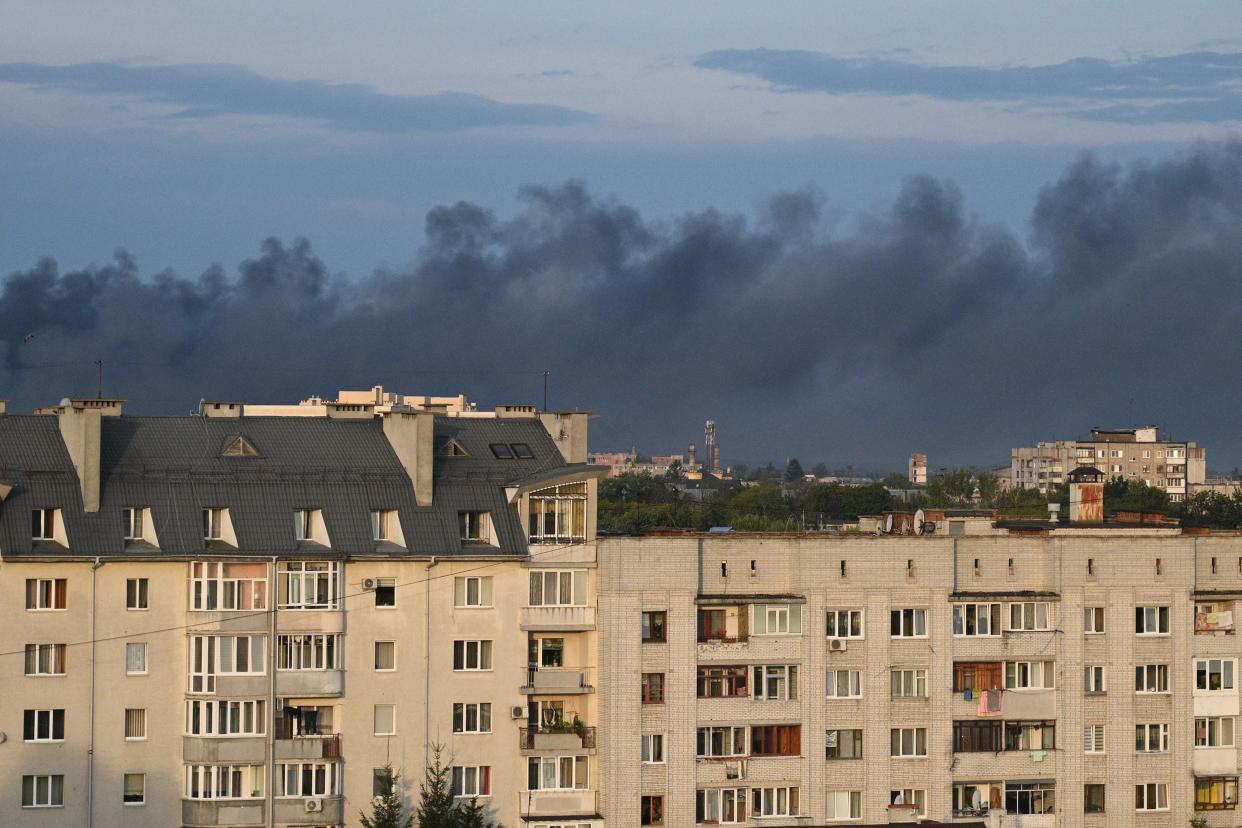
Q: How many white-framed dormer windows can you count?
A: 6